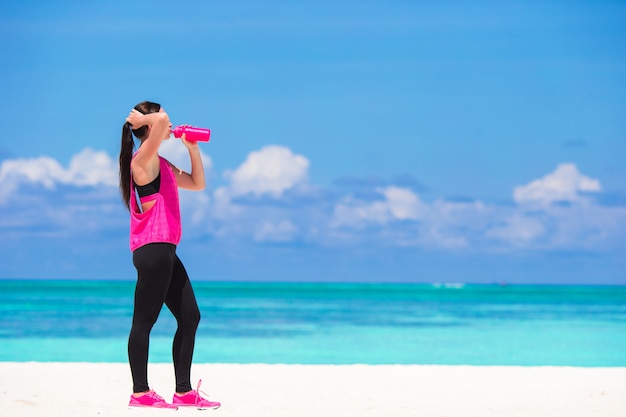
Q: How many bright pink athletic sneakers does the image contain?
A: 2